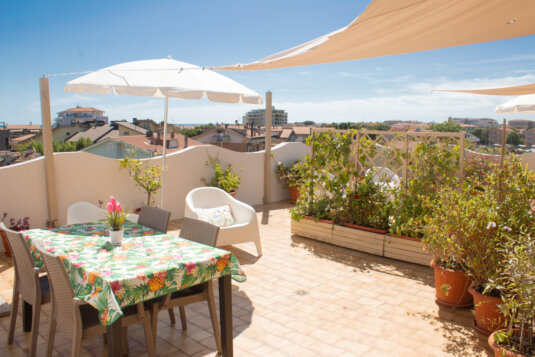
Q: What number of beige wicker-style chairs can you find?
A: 4